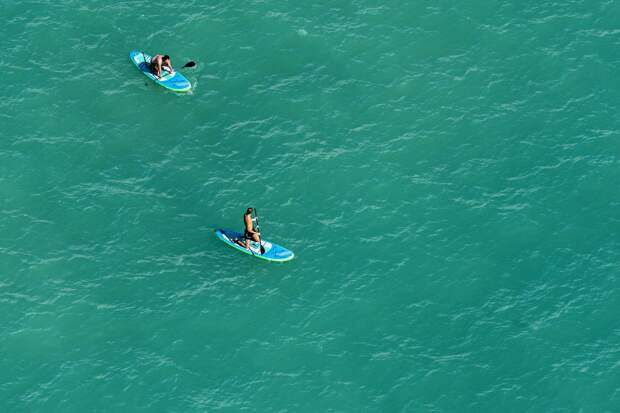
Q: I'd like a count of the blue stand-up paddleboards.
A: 2